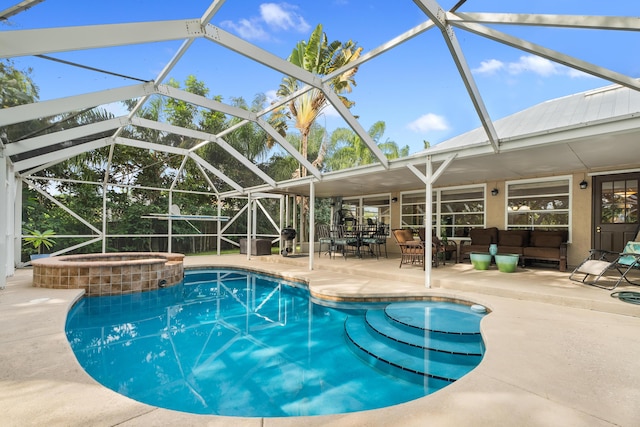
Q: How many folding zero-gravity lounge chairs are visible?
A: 1